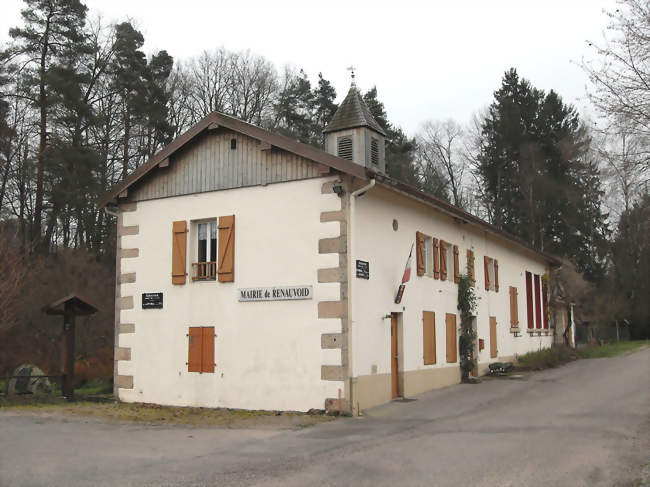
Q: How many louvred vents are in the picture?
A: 2